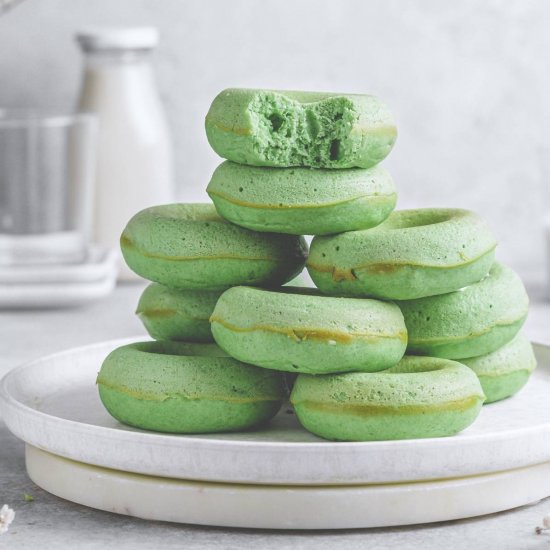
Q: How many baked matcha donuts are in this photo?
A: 10